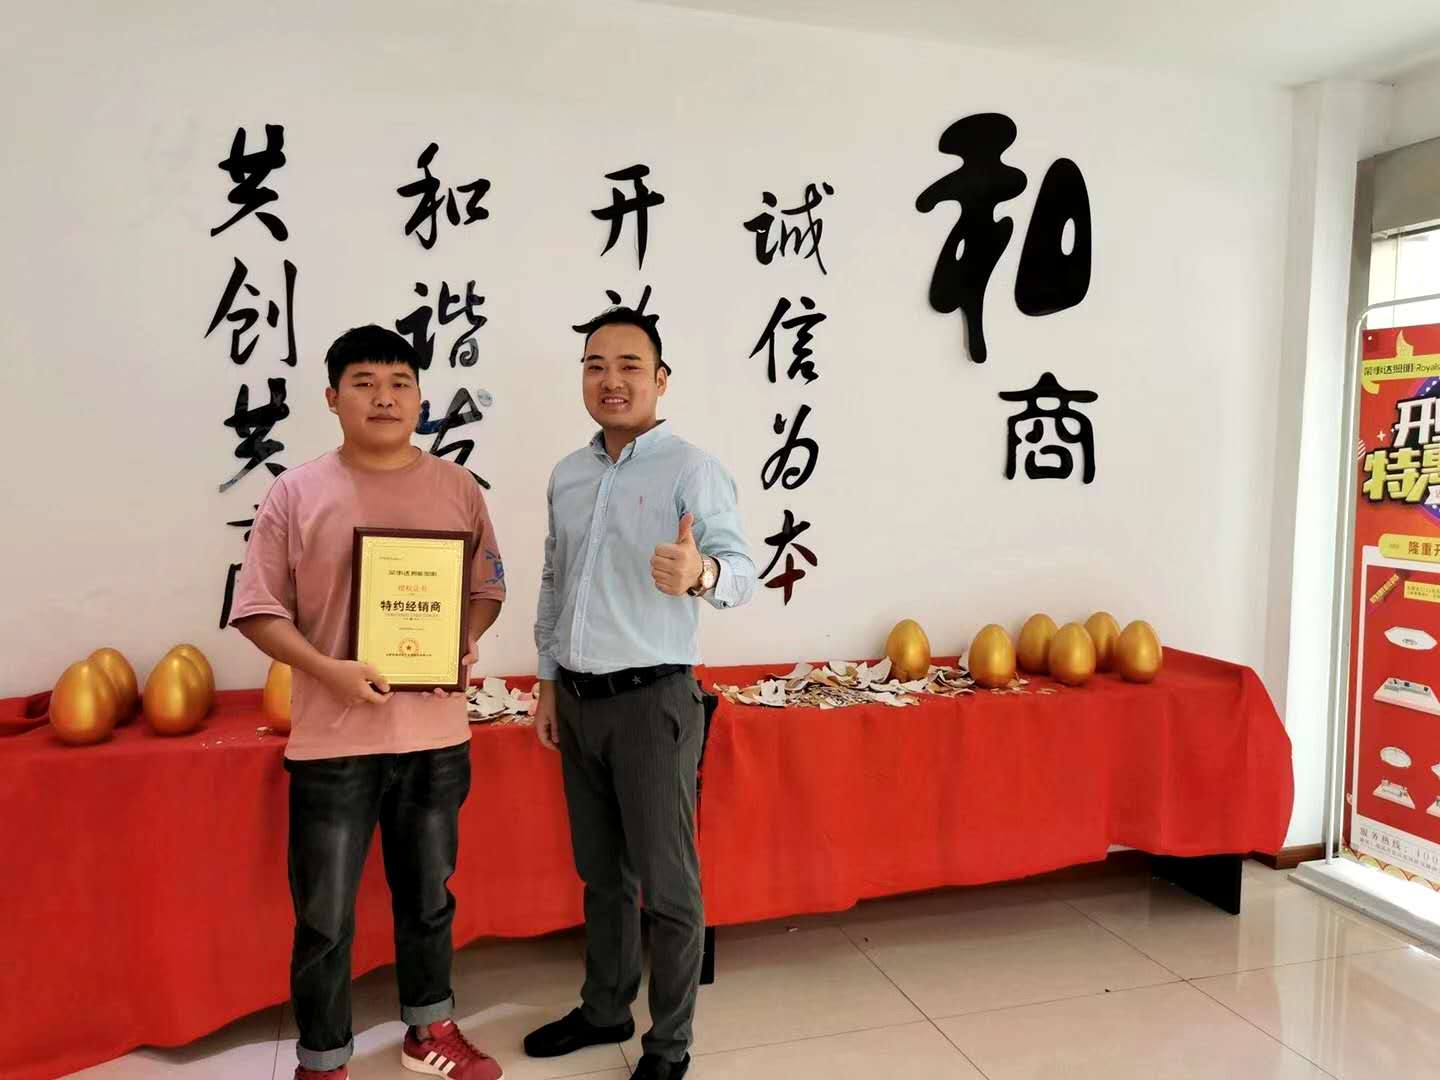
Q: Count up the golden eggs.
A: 11